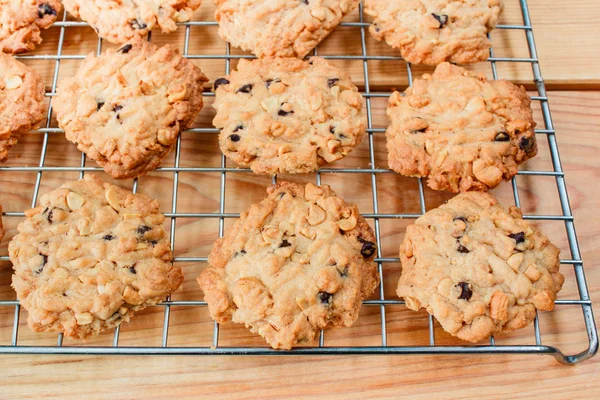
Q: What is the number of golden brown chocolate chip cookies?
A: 11